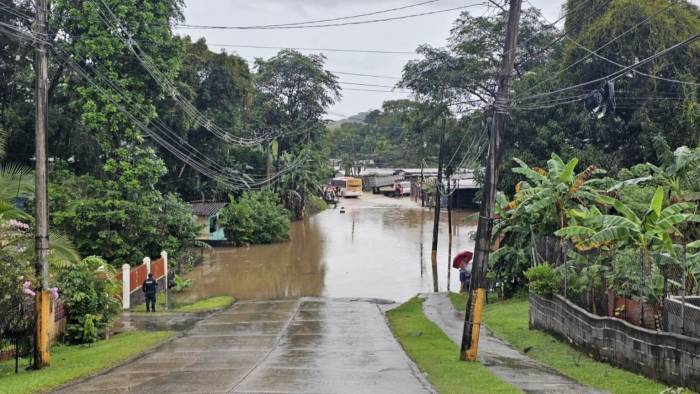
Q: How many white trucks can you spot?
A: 1